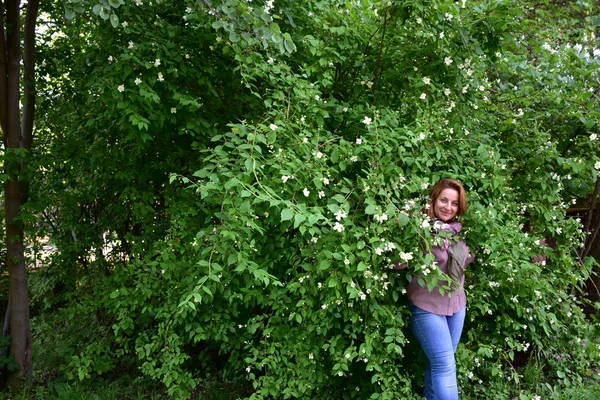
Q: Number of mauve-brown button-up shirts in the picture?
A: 1